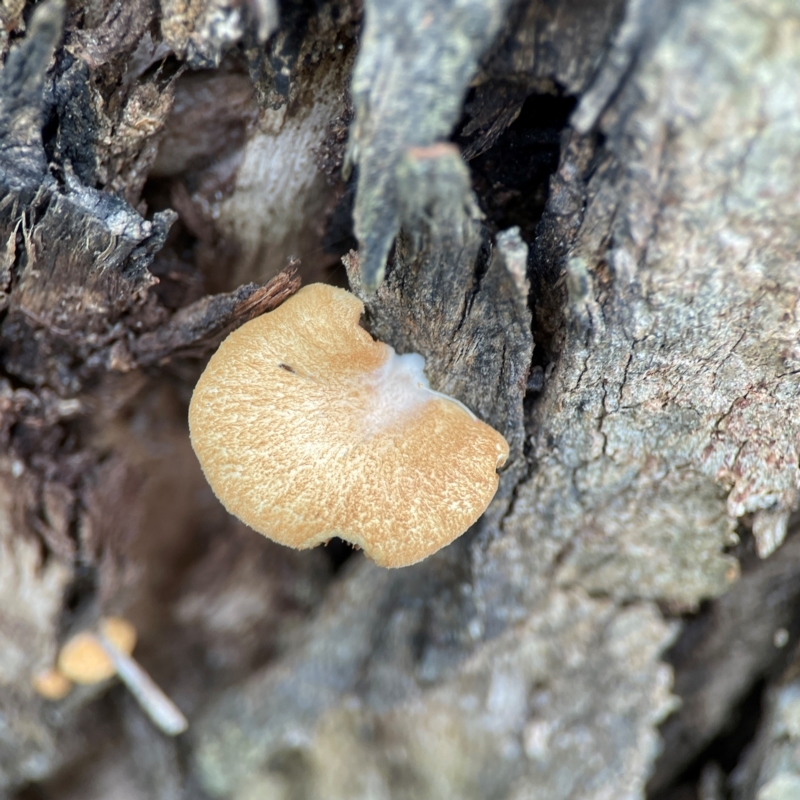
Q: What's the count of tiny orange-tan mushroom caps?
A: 3